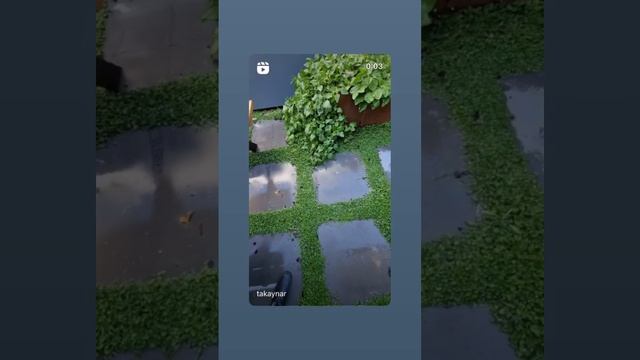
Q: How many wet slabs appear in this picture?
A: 6